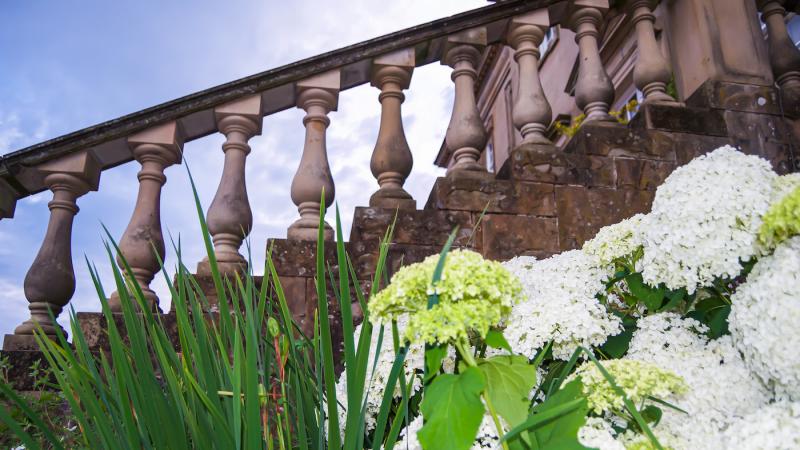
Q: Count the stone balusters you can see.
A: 10